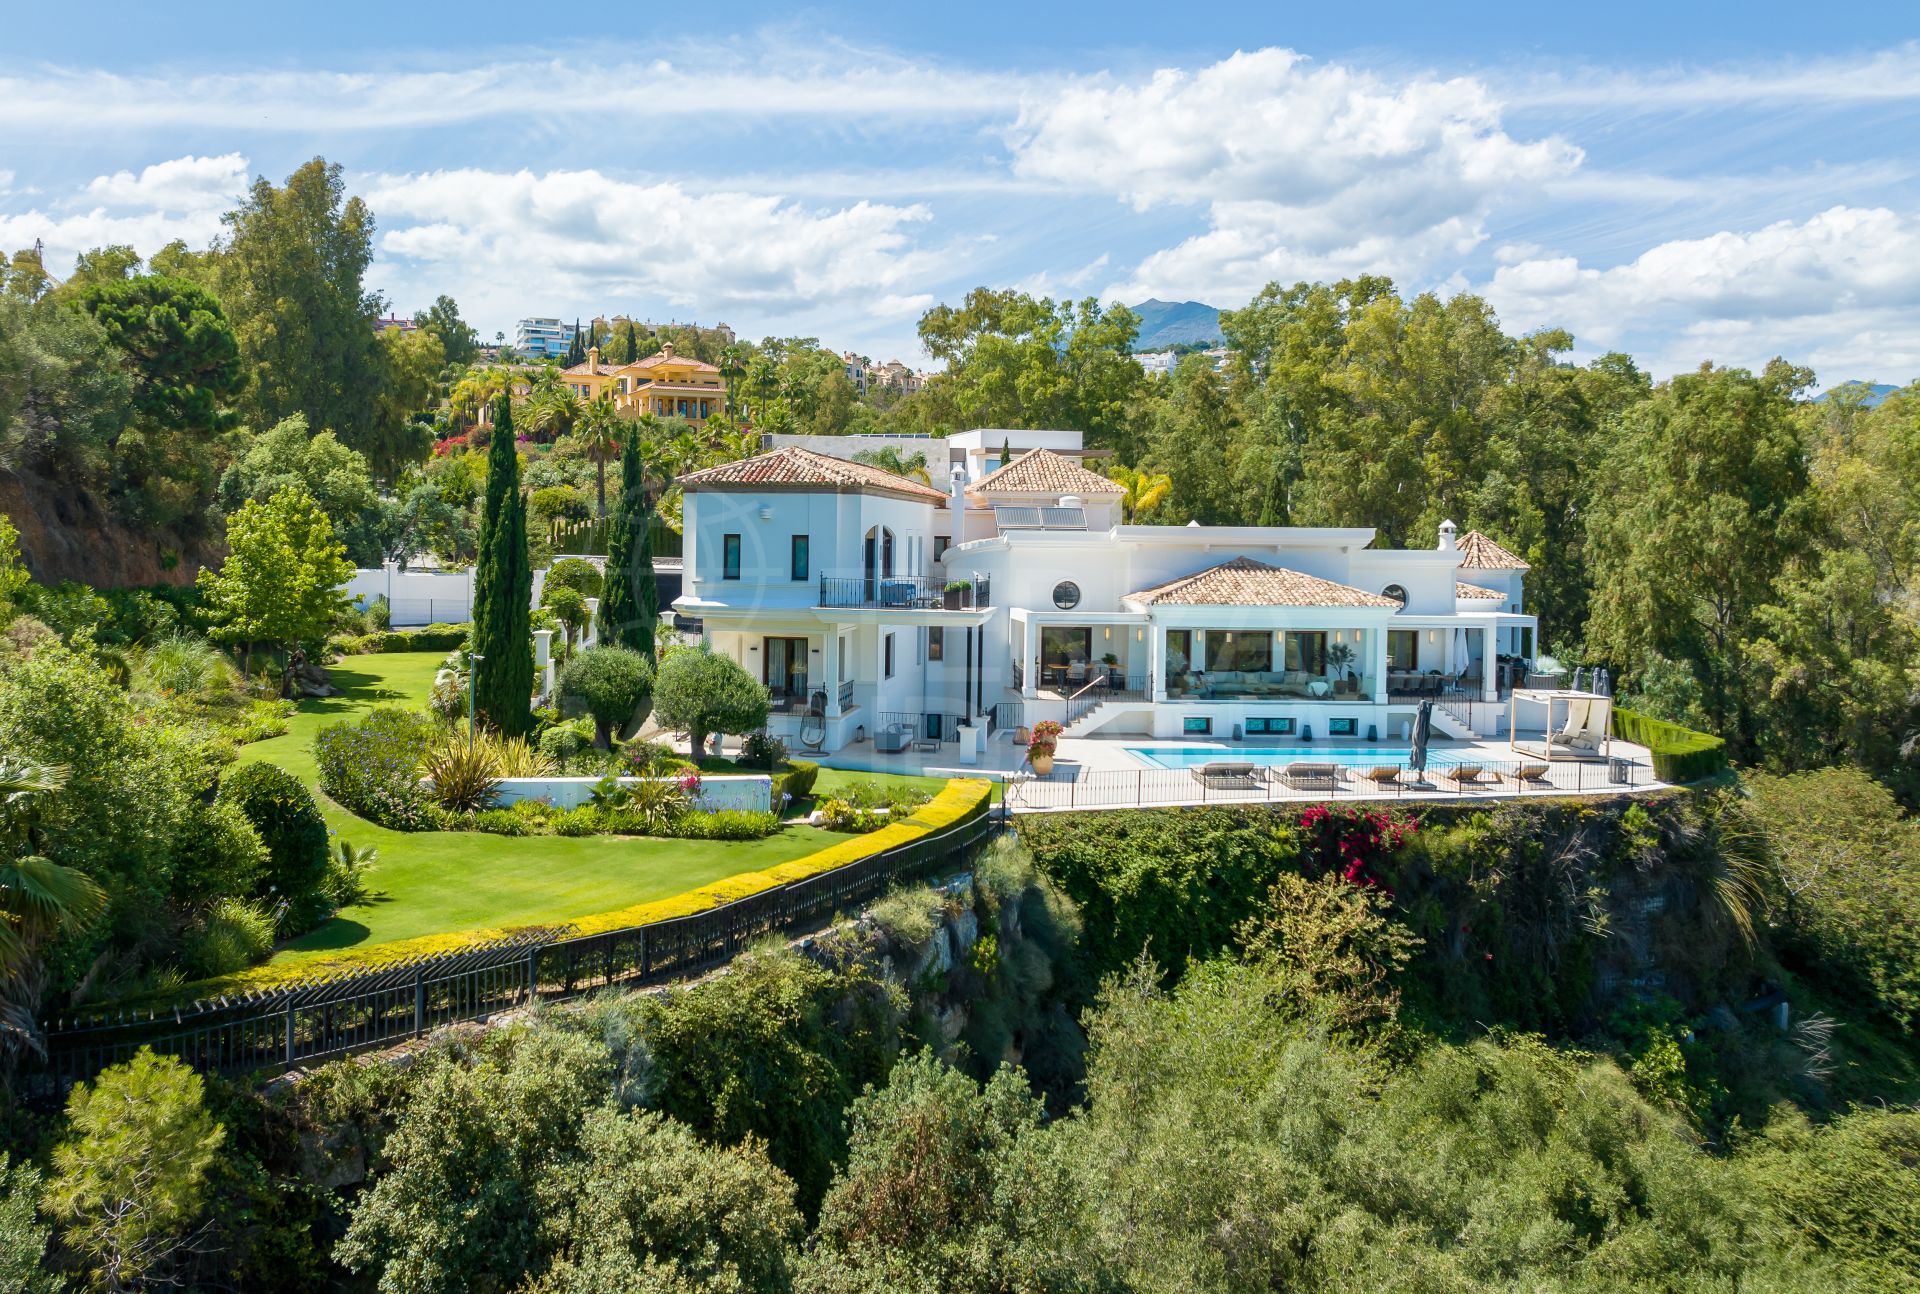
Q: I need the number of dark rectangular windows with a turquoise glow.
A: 3